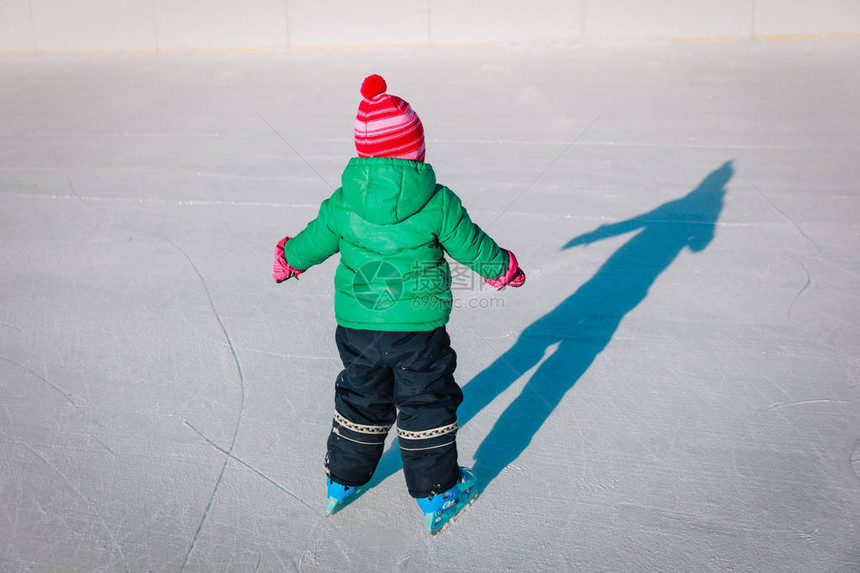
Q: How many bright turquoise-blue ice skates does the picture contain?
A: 2